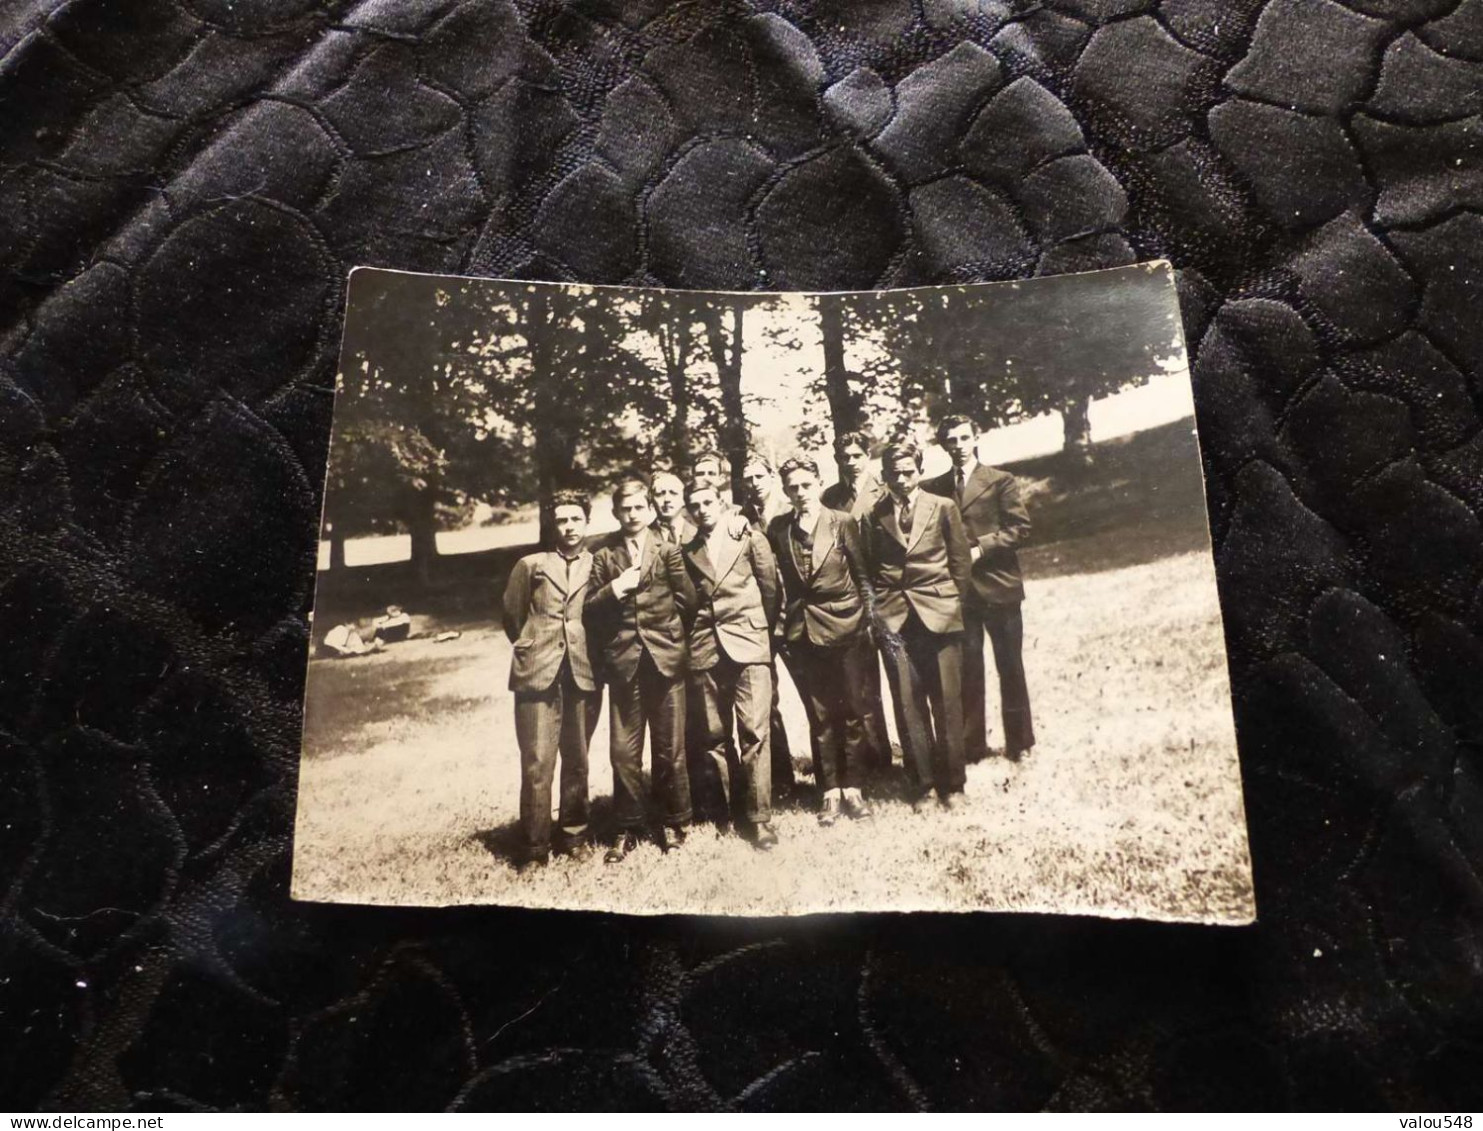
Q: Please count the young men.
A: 10